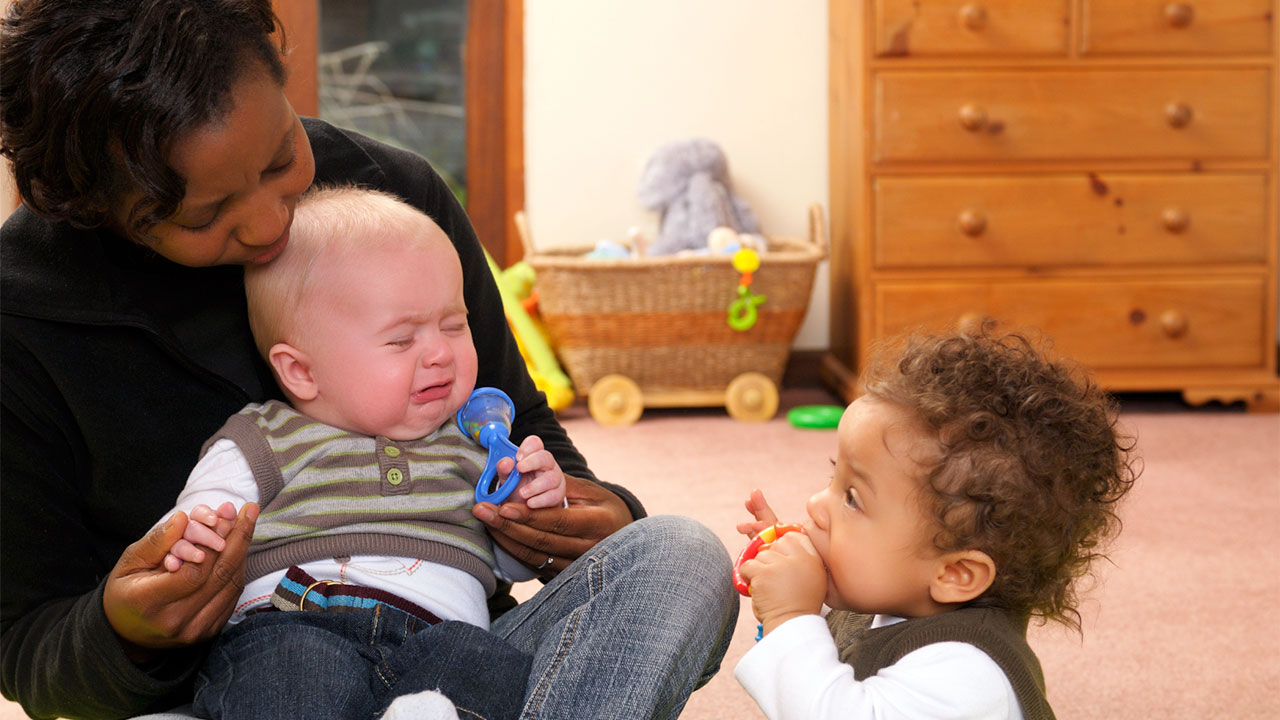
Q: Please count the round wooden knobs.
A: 8